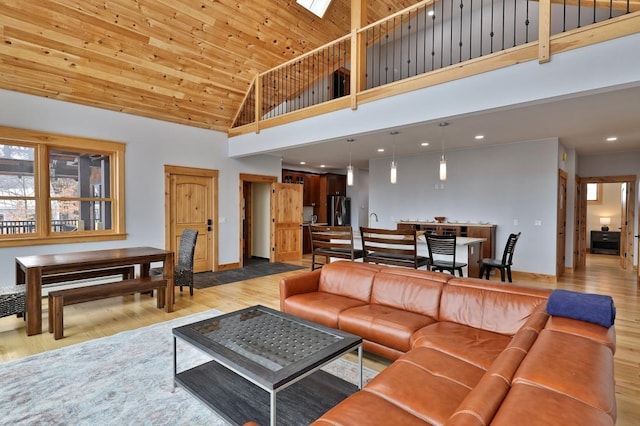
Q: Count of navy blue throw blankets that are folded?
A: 1